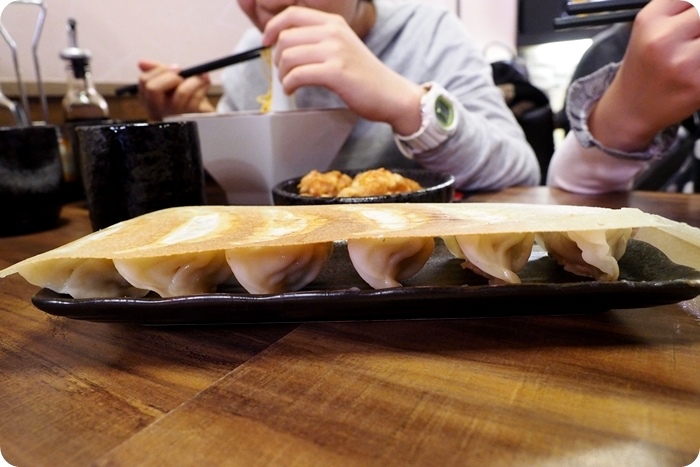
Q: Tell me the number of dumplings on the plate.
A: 6